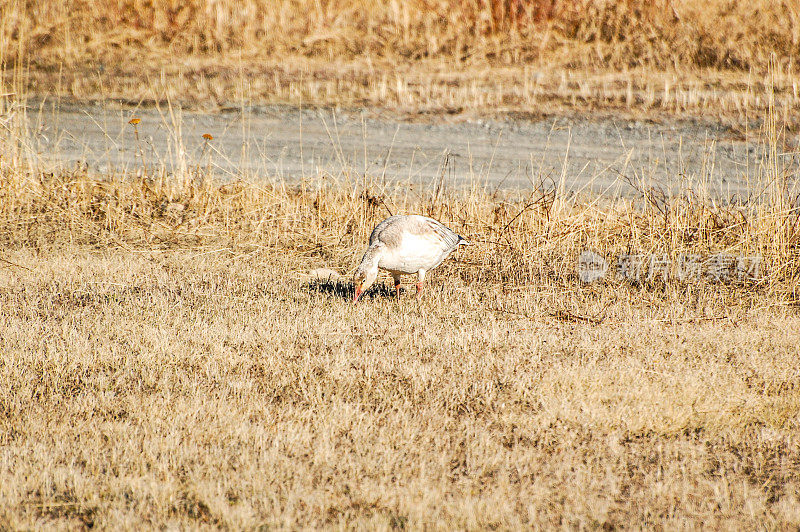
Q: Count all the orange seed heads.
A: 2